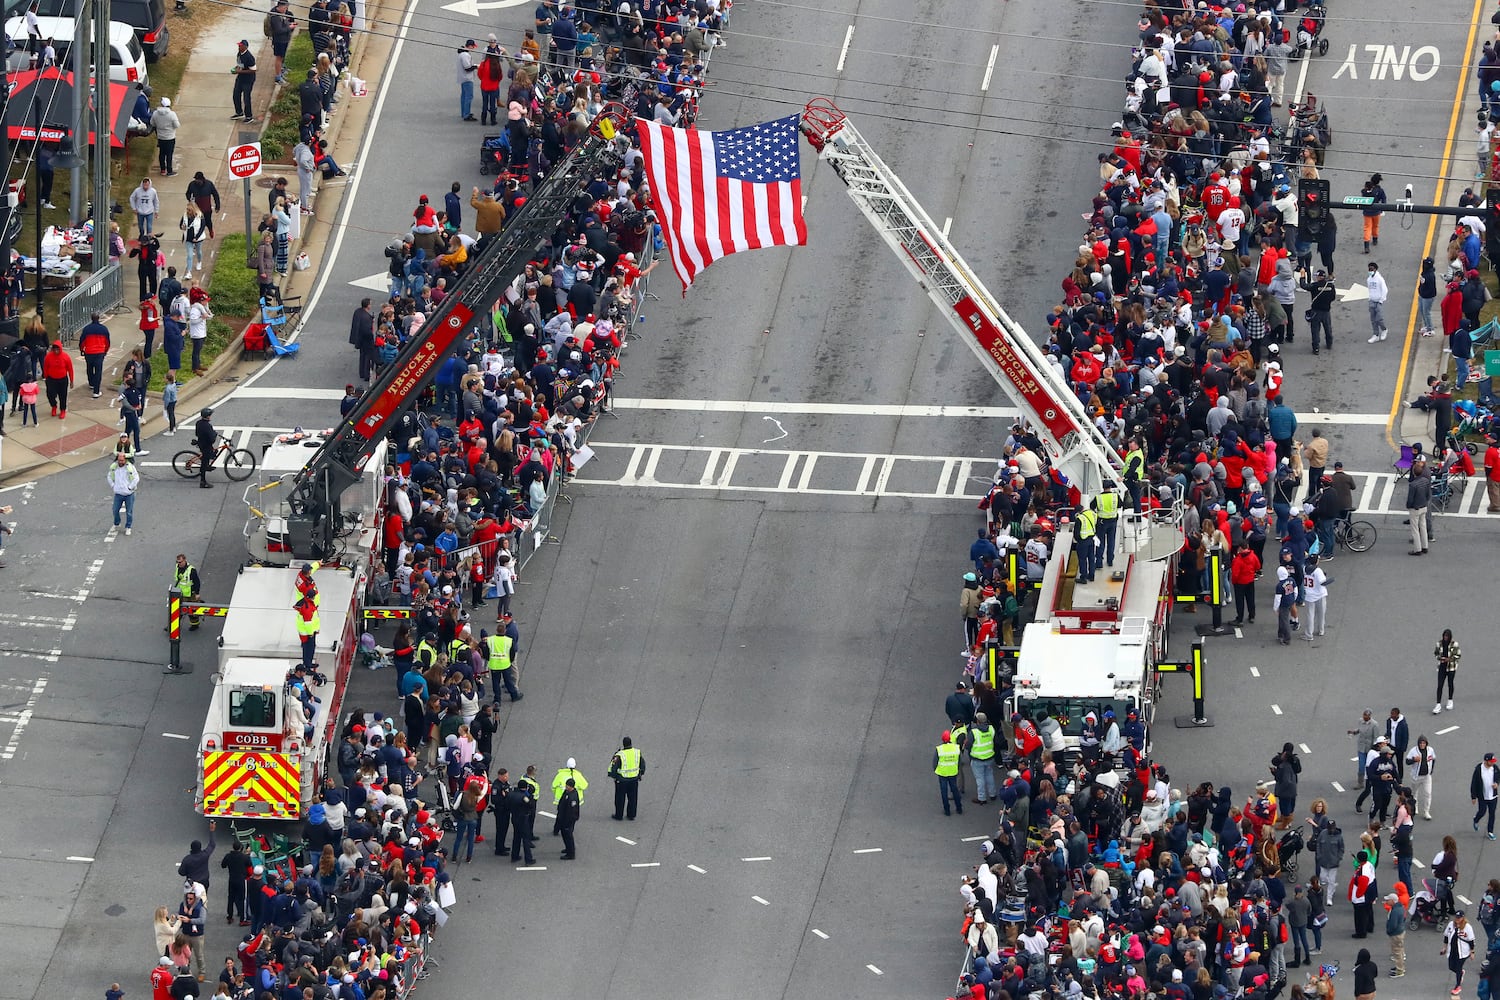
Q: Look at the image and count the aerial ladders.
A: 2